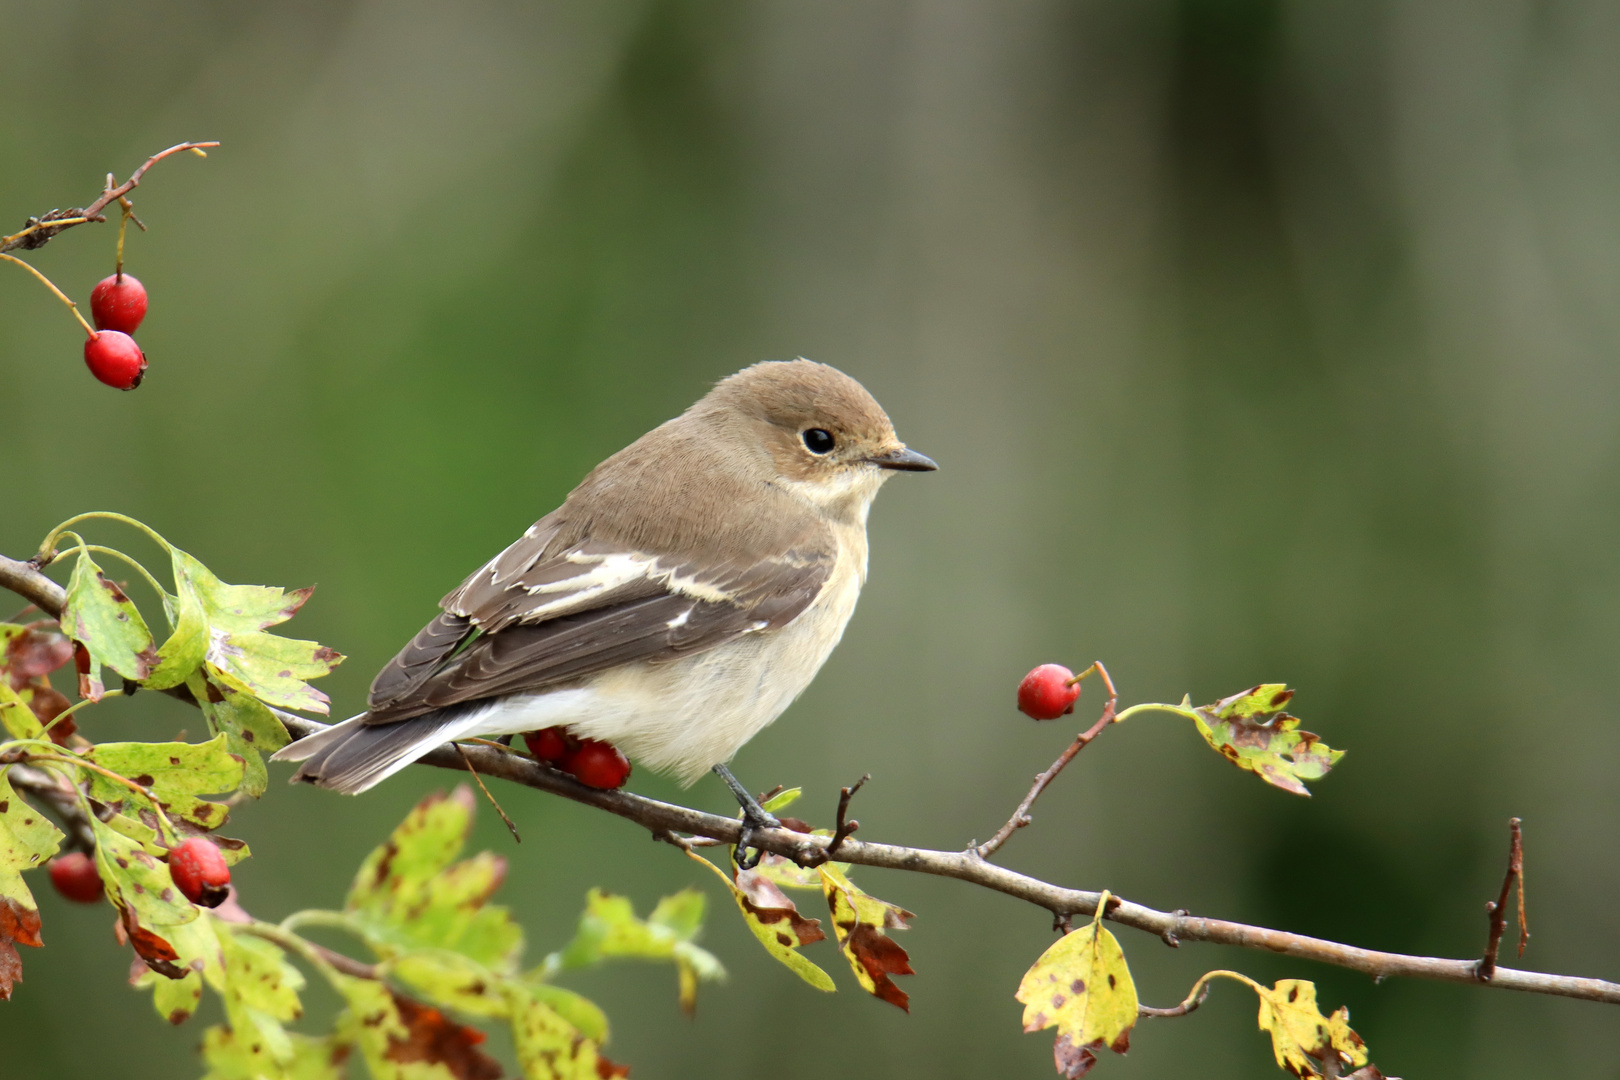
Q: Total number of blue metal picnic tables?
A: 0